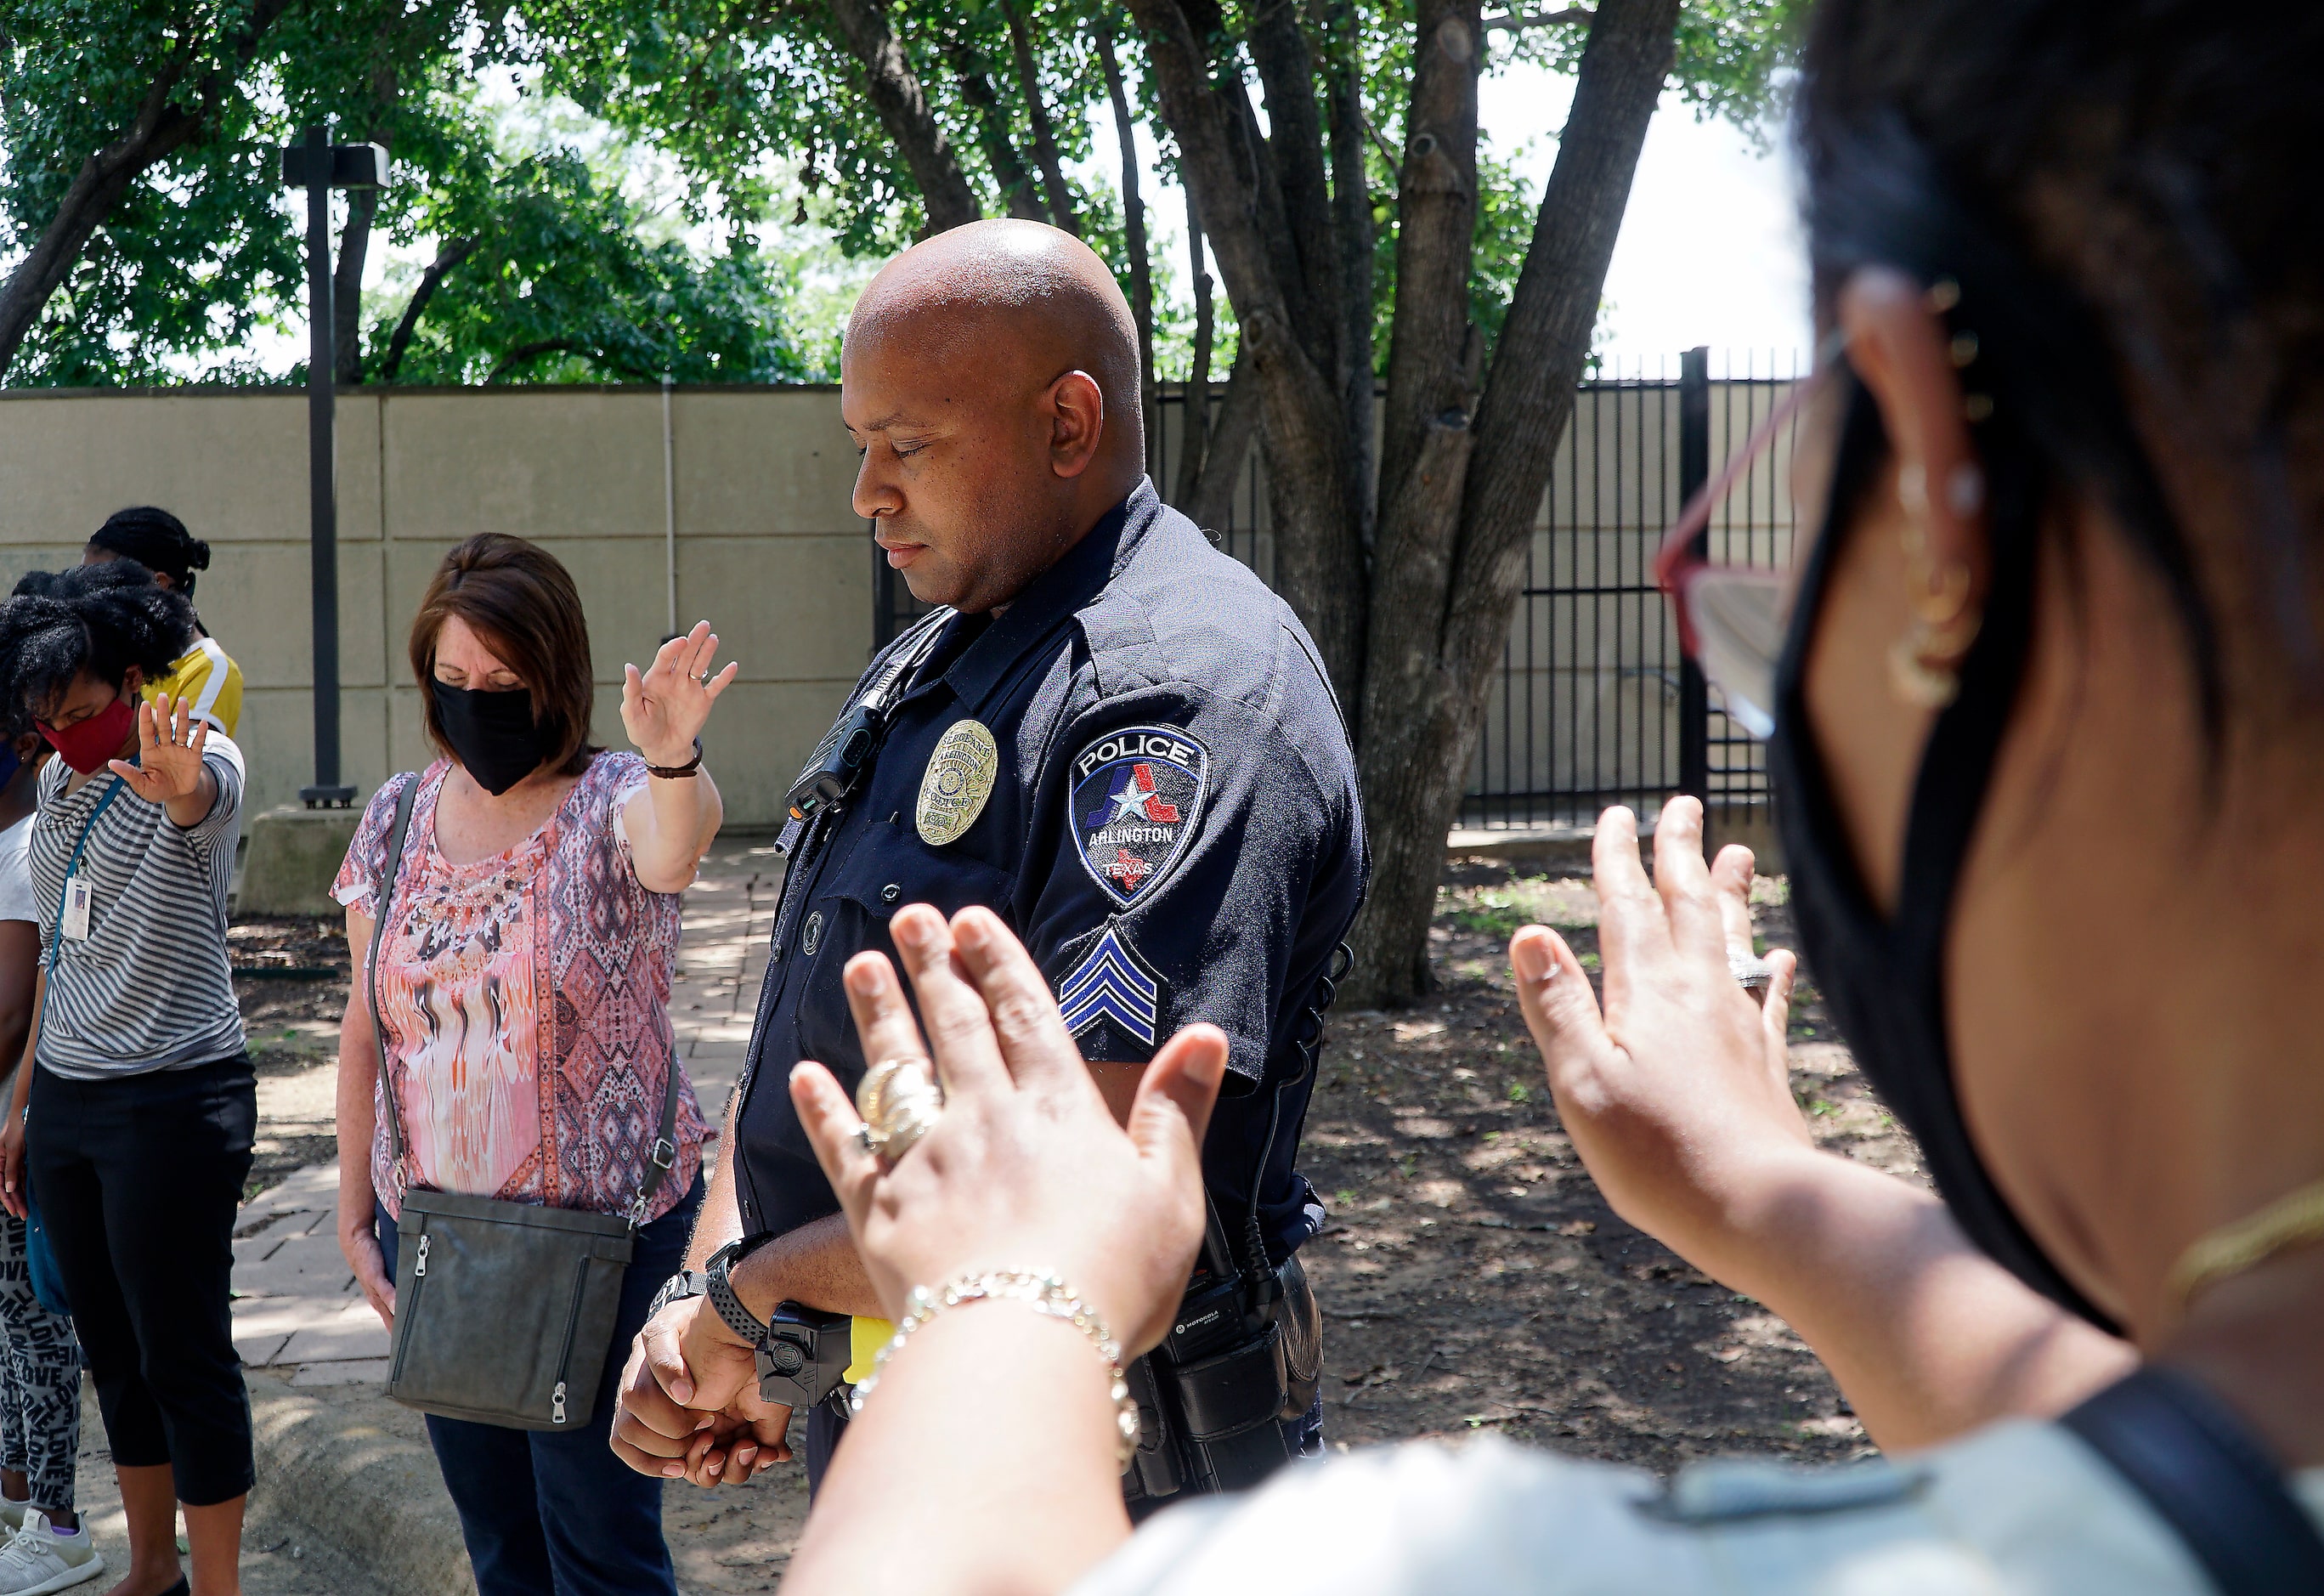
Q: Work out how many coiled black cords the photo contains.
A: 1